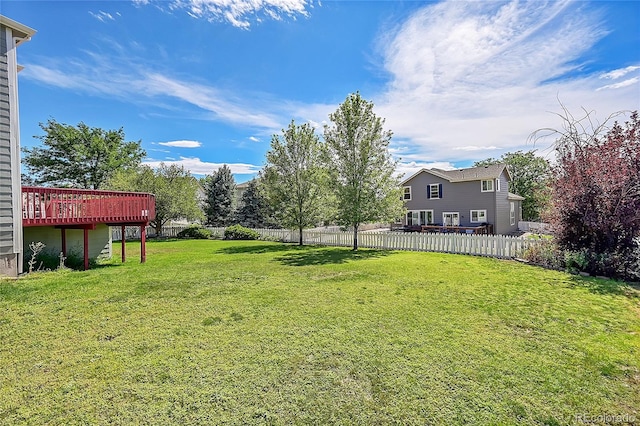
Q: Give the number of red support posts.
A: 4